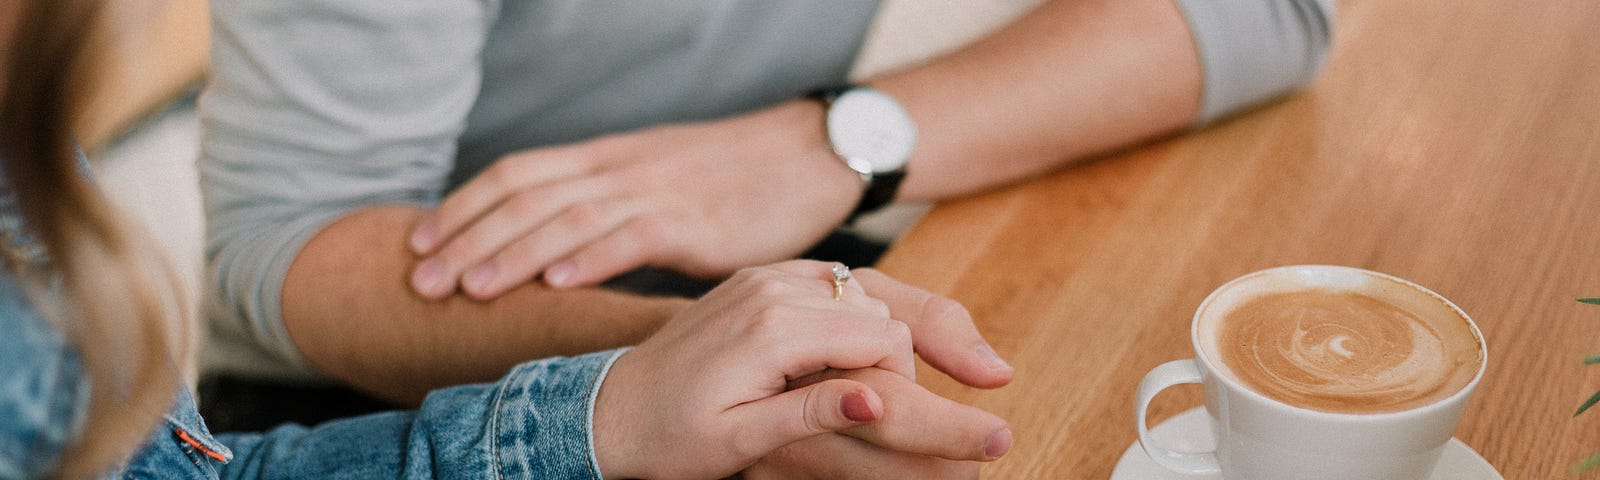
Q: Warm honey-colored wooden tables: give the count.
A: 1